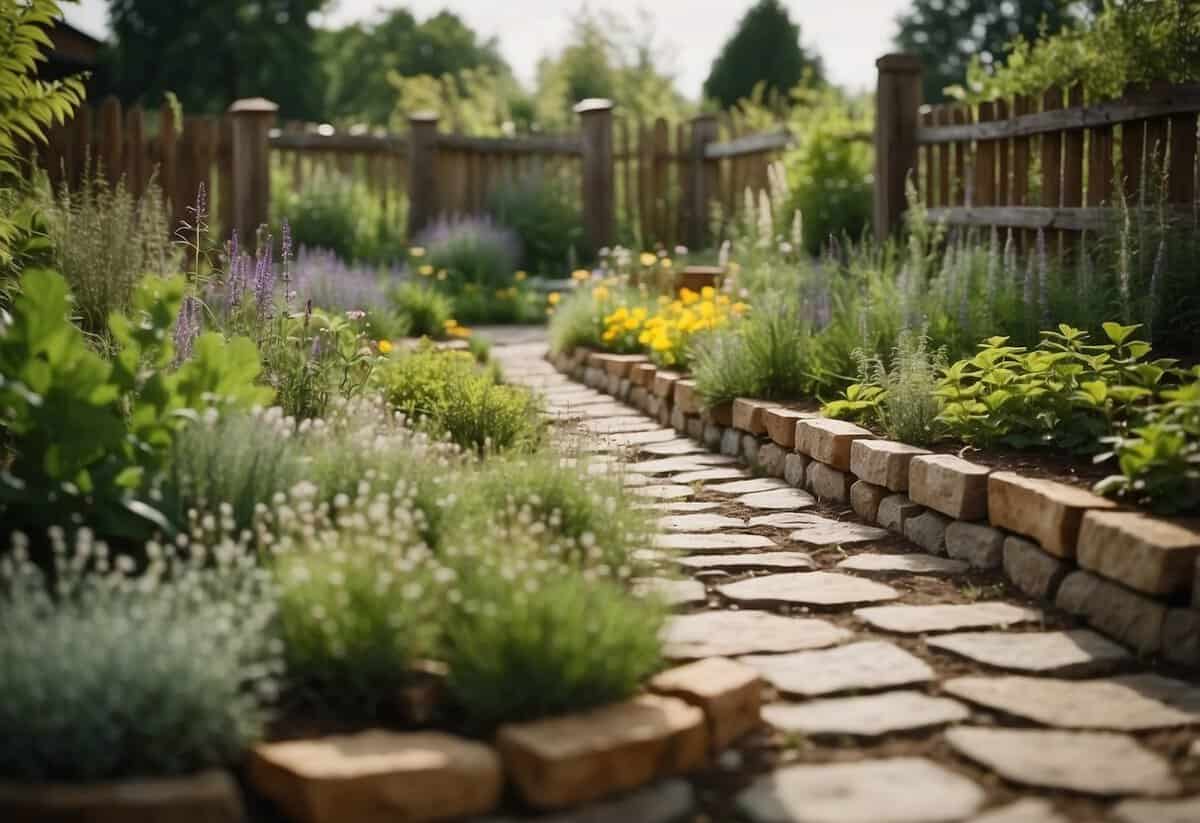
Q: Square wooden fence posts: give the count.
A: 5